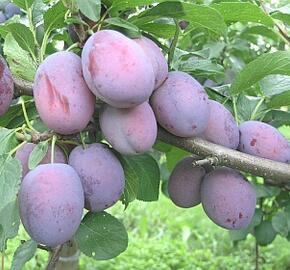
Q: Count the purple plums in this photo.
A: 13